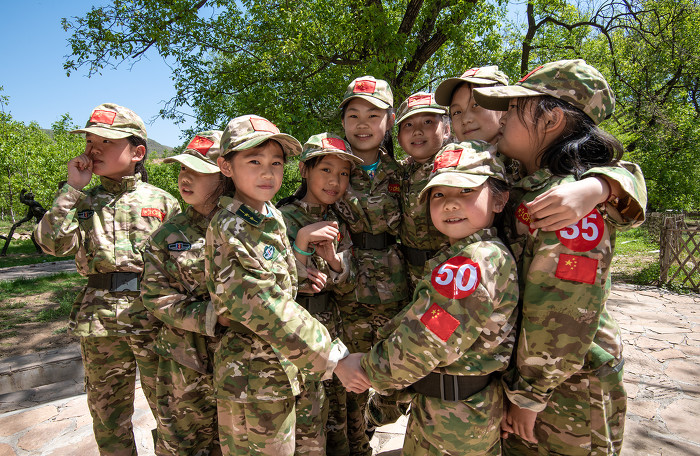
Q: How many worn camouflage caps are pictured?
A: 9